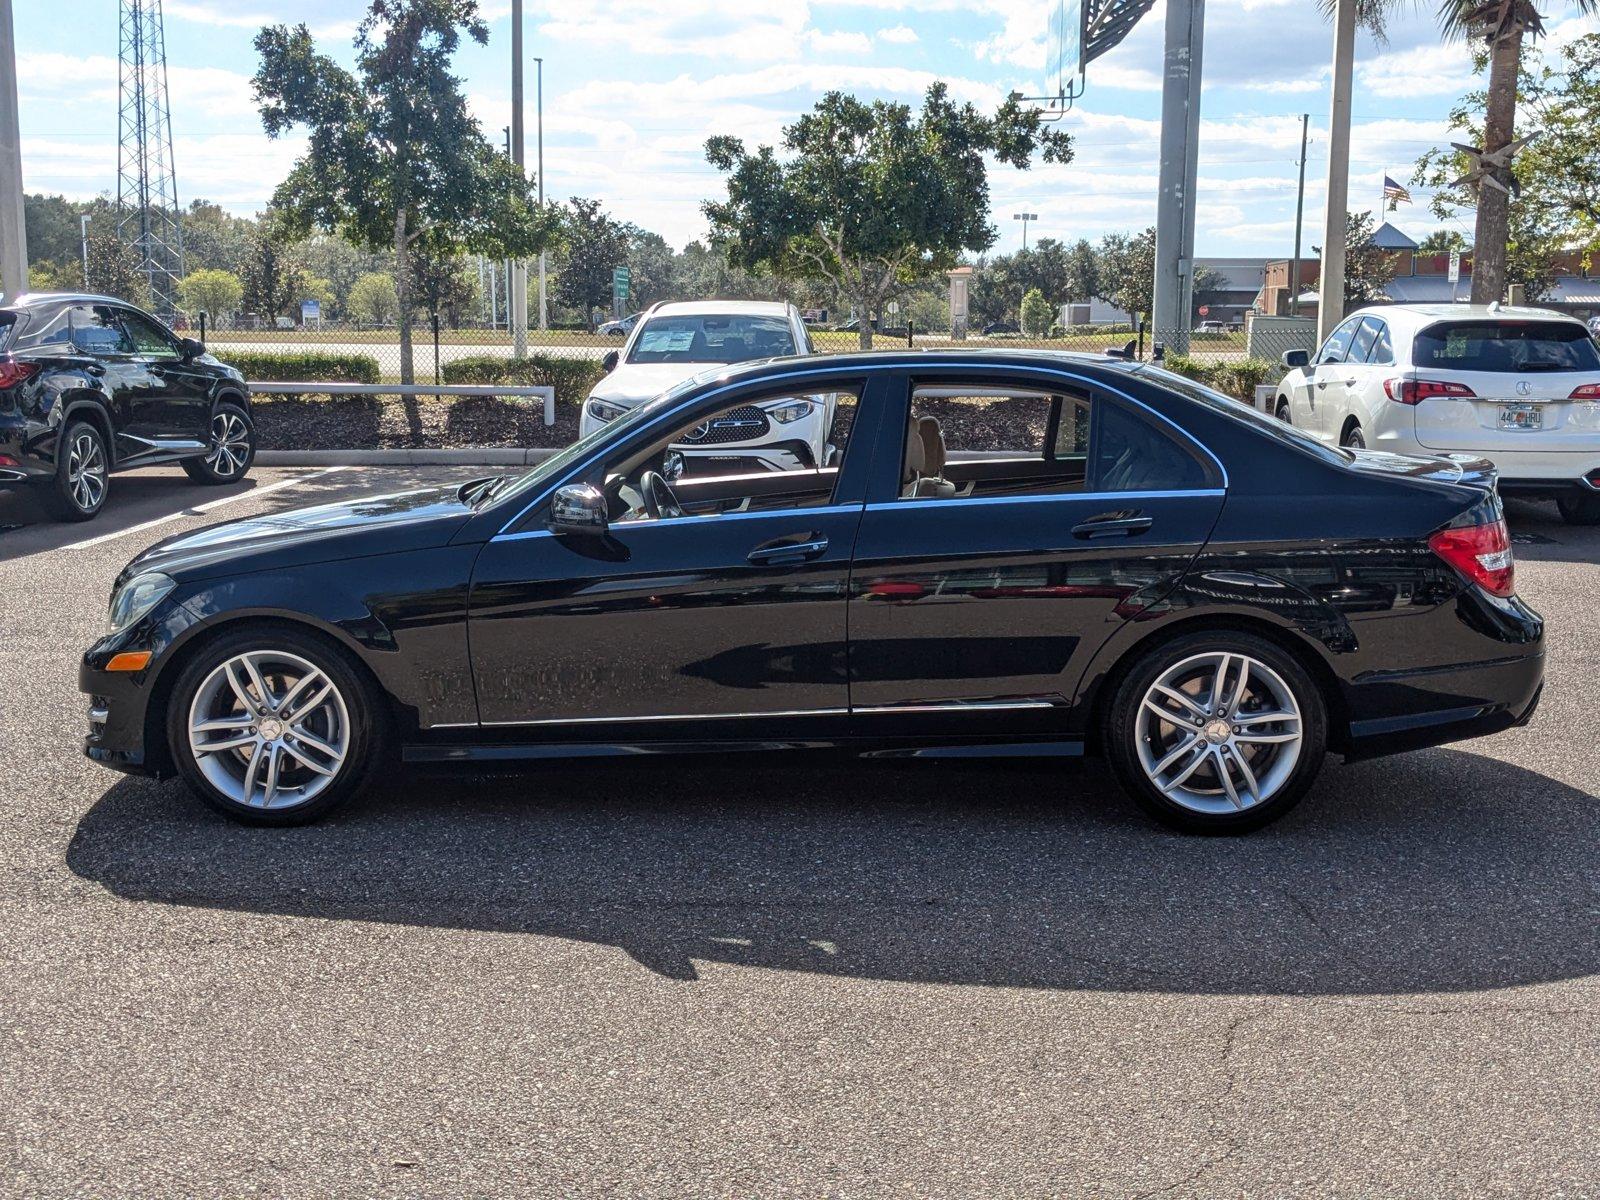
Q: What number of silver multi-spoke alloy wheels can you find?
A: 2